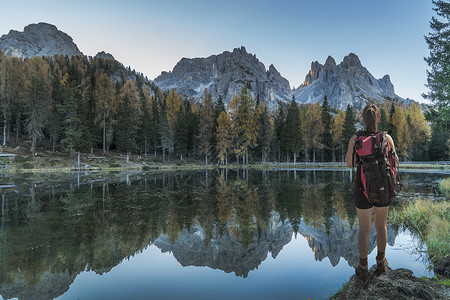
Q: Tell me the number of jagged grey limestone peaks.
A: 3